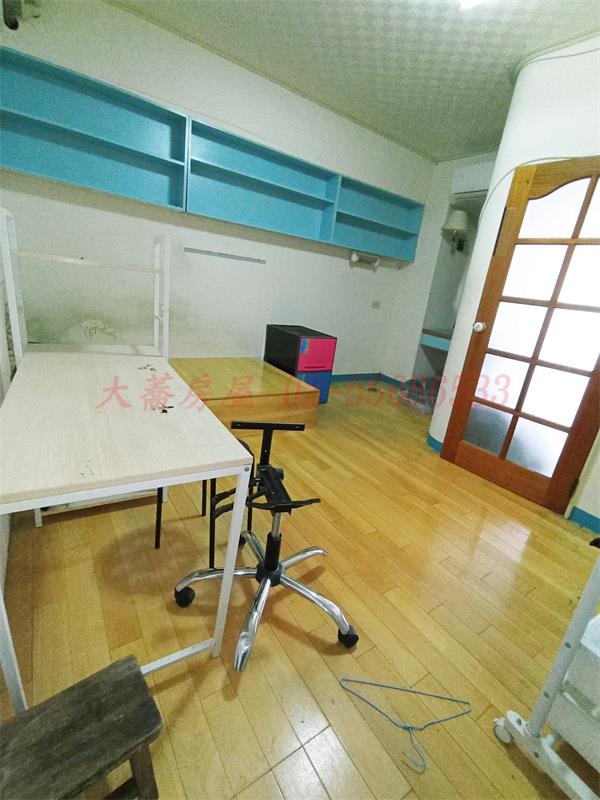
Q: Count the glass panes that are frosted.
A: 10